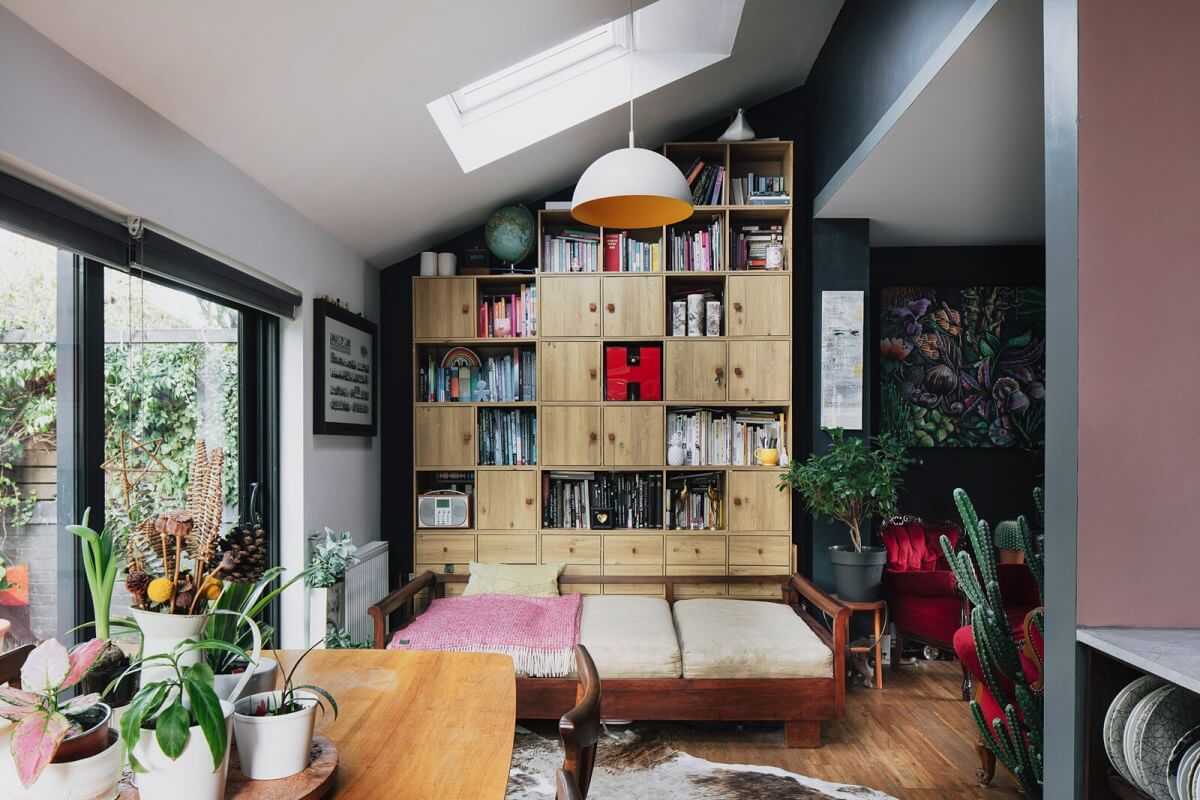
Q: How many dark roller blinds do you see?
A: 2